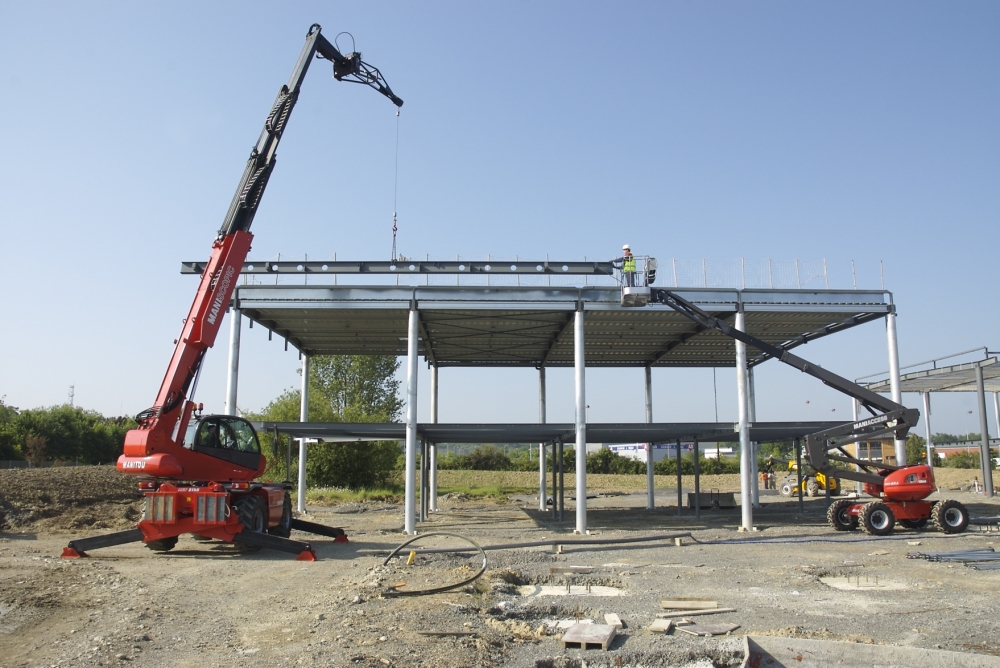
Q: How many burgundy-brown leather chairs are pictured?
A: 0